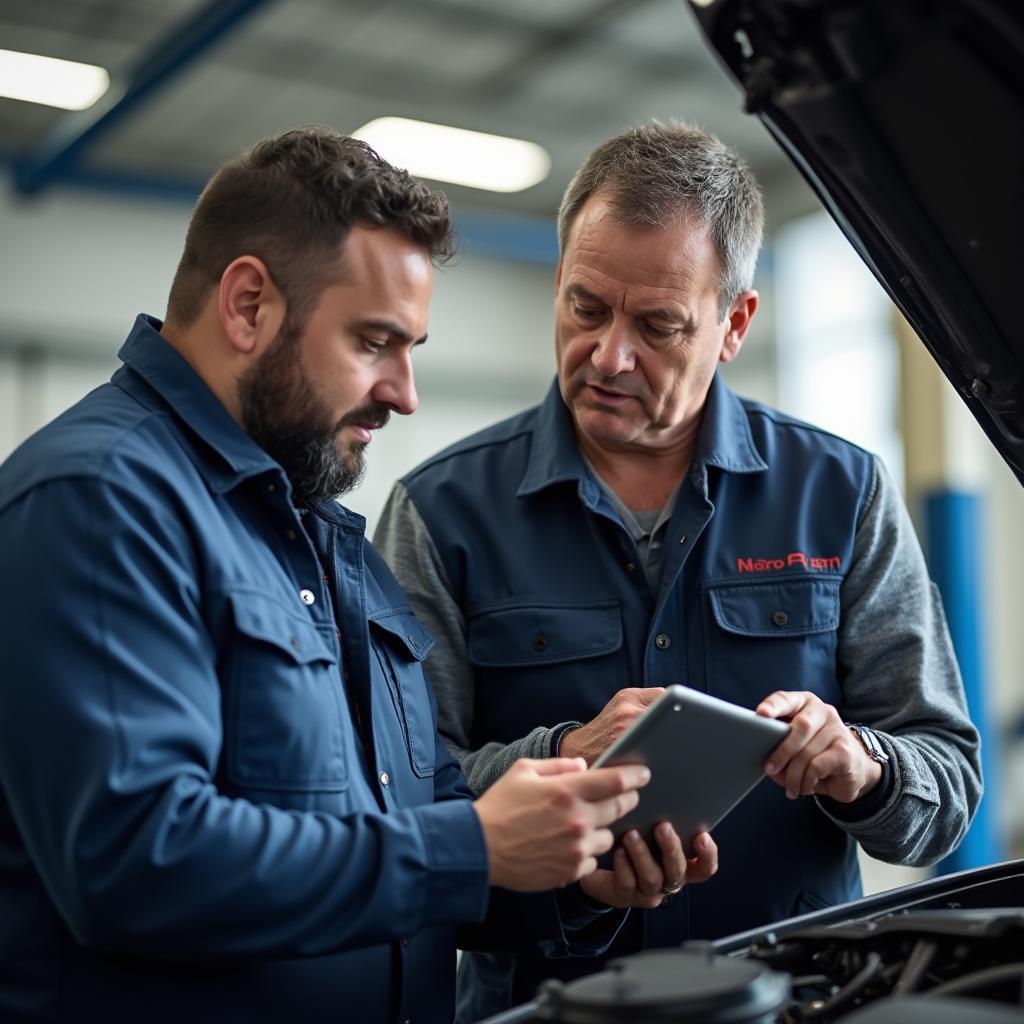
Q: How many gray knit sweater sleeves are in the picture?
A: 2